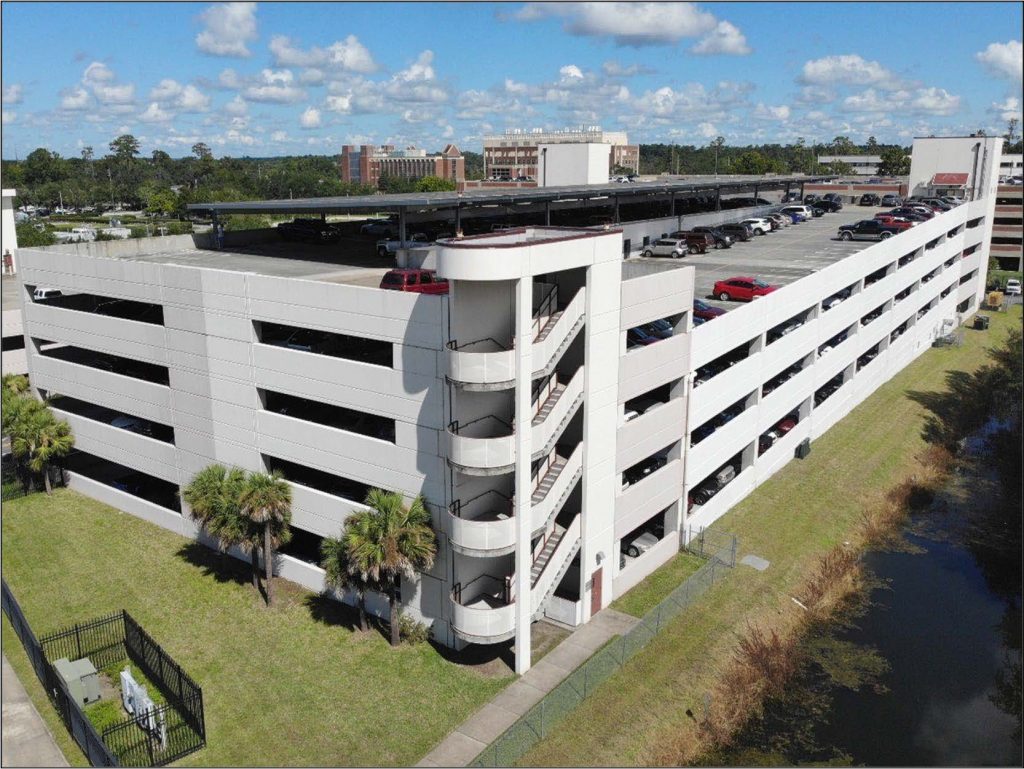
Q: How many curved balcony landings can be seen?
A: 4